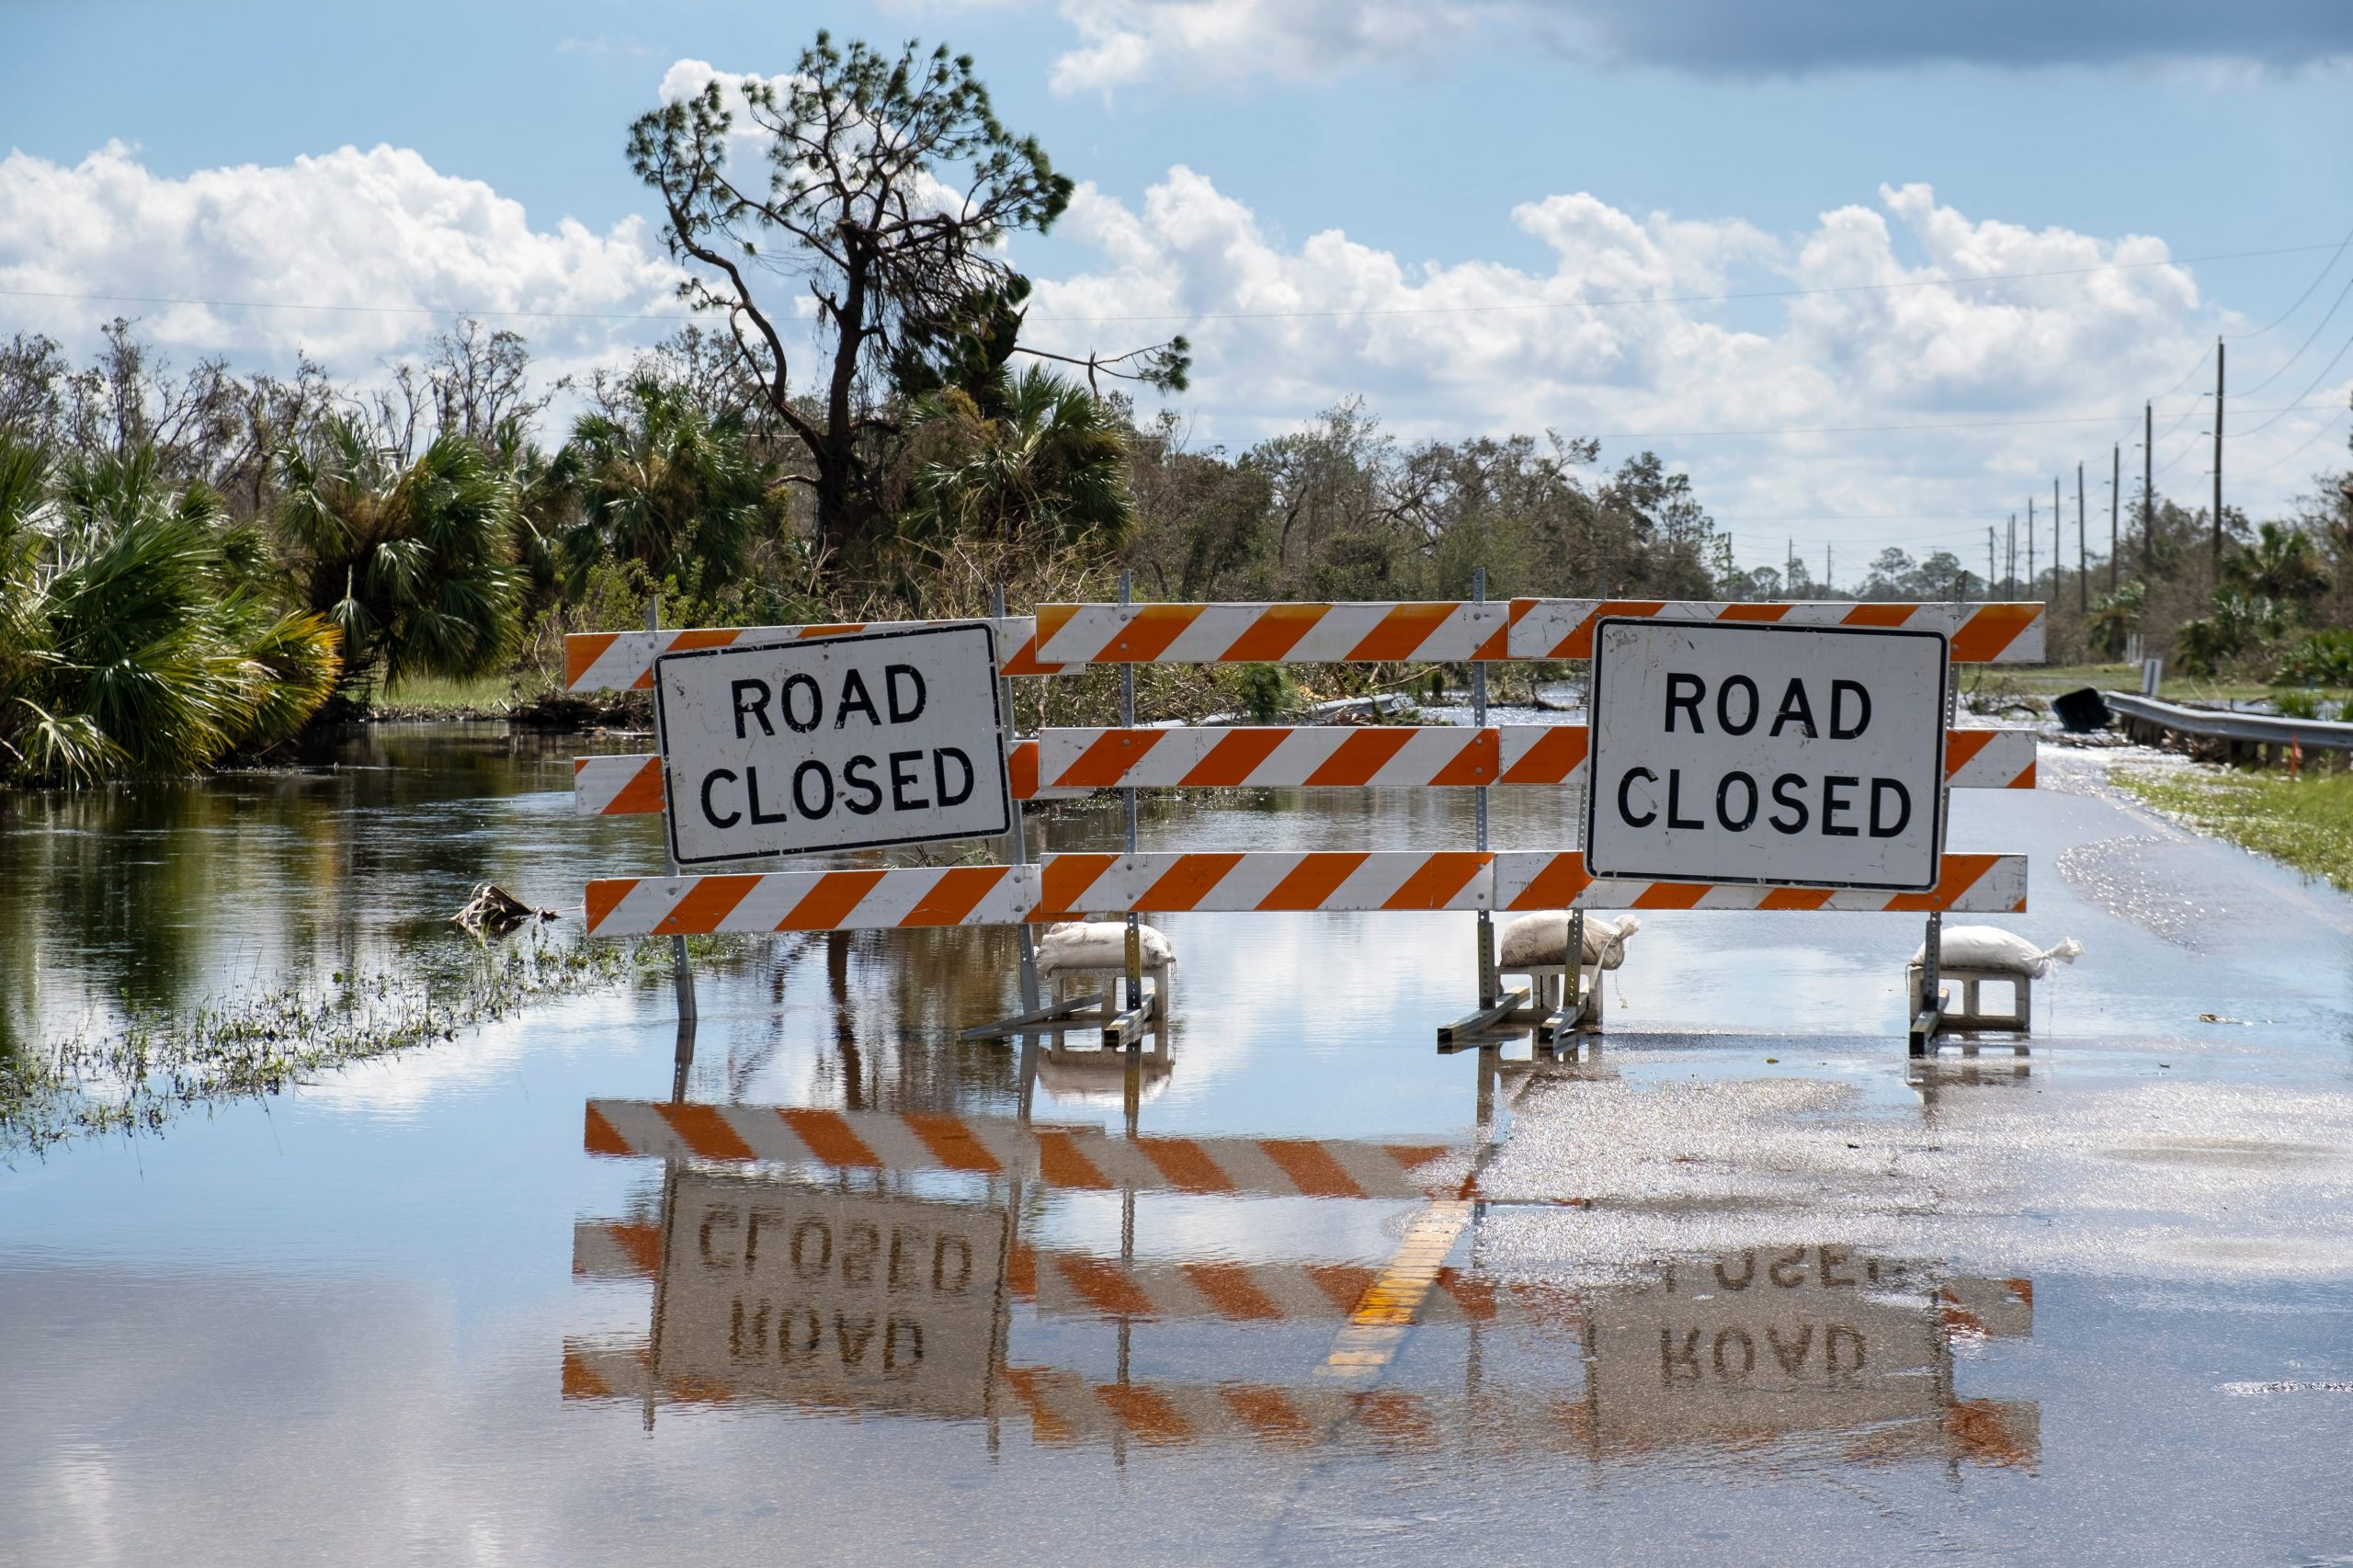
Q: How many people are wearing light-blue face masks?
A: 0